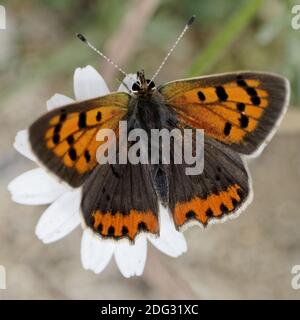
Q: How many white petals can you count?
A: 9